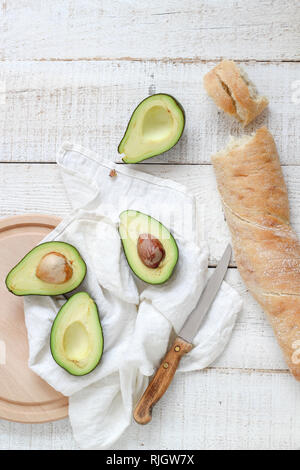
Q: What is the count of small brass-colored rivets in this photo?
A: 2